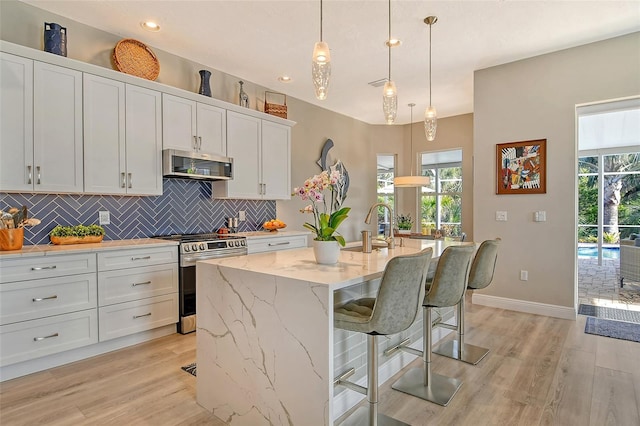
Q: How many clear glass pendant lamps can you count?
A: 3